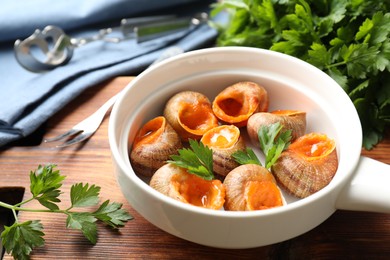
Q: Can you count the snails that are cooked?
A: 8